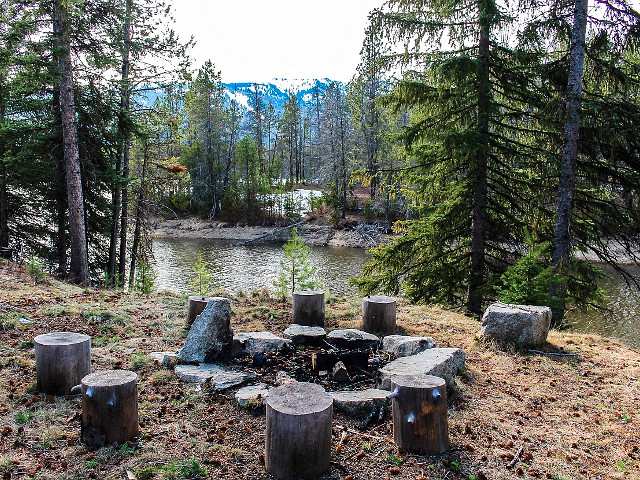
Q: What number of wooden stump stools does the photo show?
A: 7